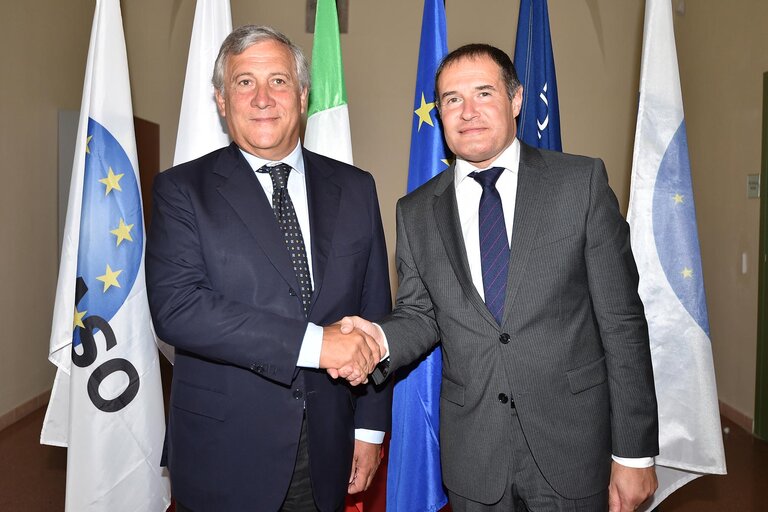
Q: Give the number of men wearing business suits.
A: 2